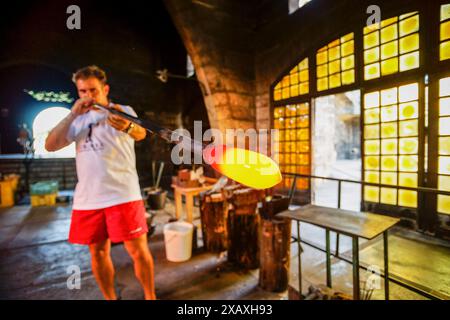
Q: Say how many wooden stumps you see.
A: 3